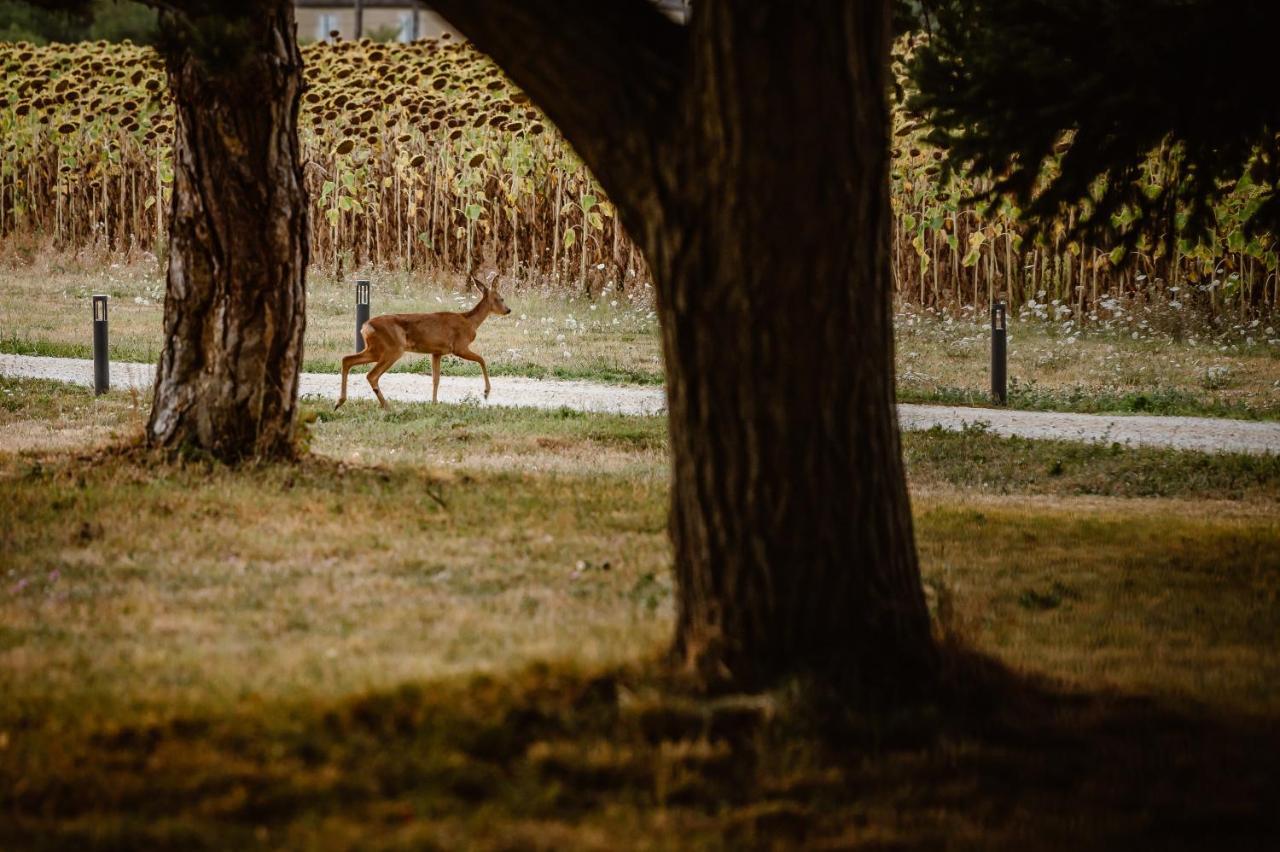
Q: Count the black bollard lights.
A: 3